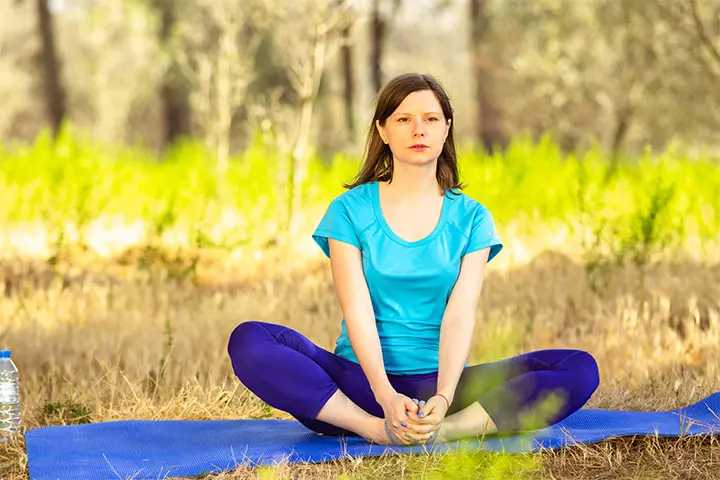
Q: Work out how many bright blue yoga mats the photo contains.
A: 1